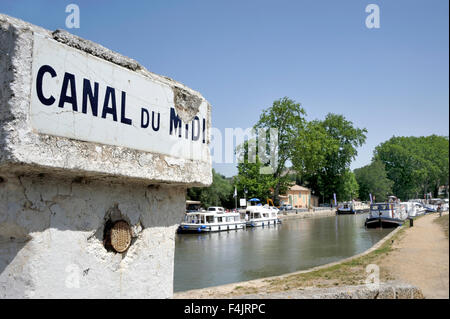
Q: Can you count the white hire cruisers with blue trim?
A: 2